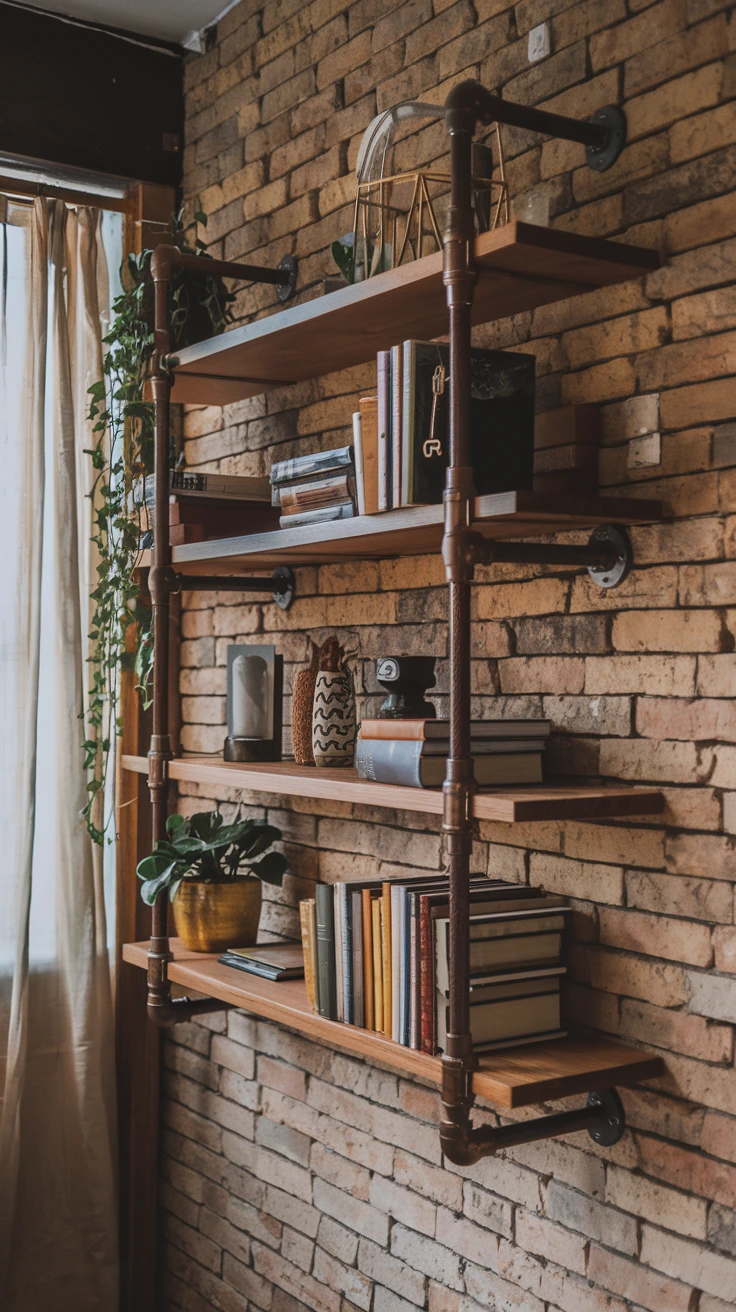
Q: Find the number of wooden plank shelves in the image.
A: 4